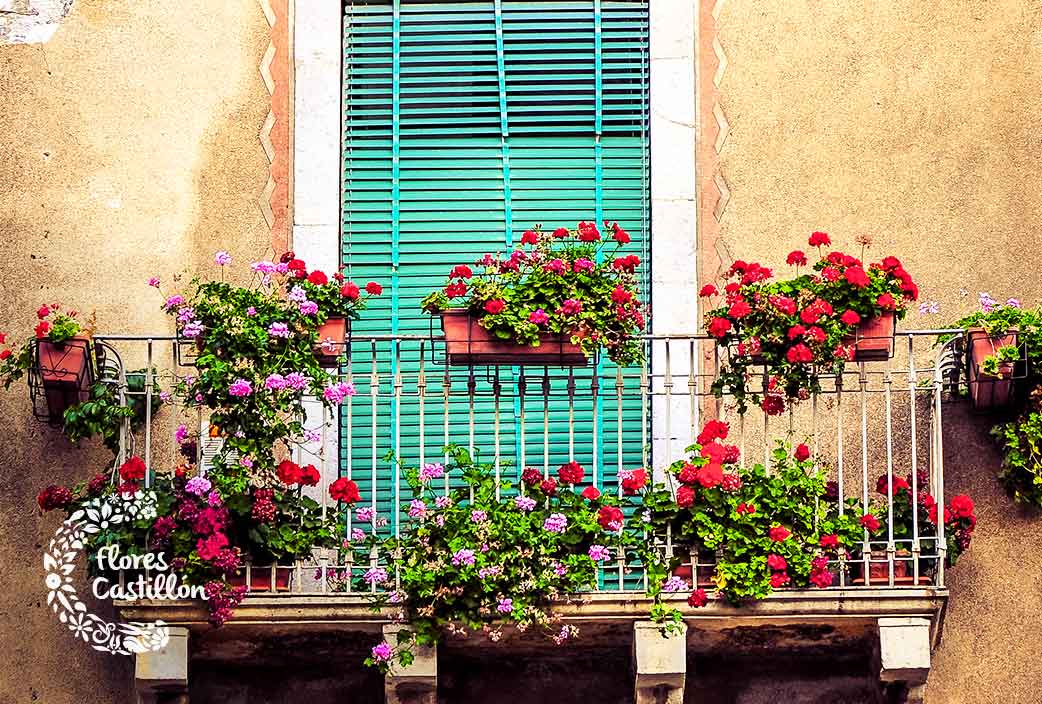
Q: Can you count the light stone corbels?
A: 4